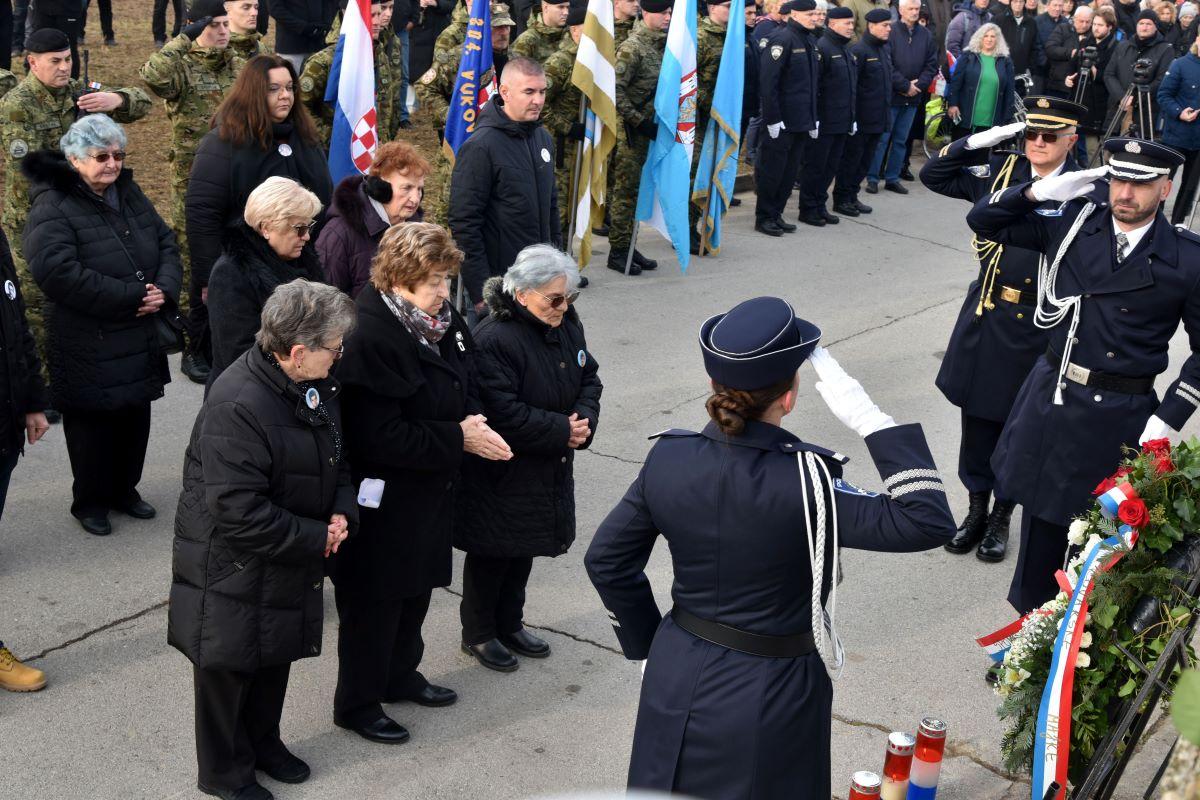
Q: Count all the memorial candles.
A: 3